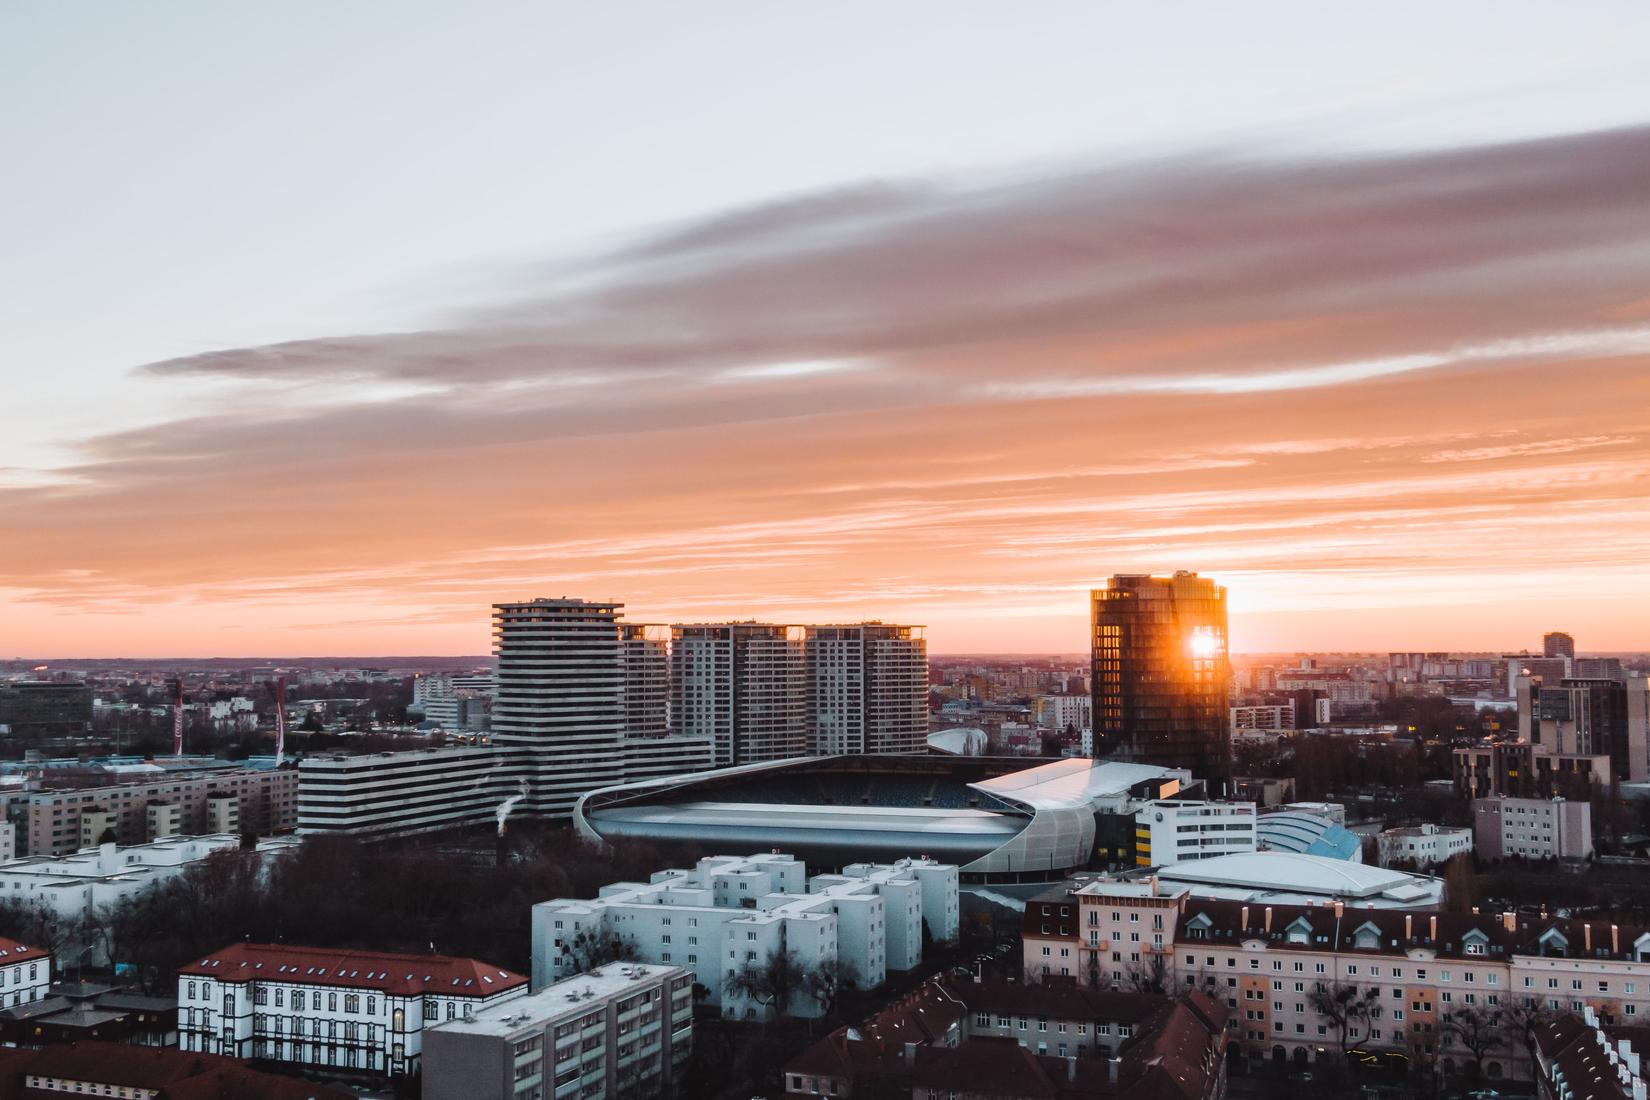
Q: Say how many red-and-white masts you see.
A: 2